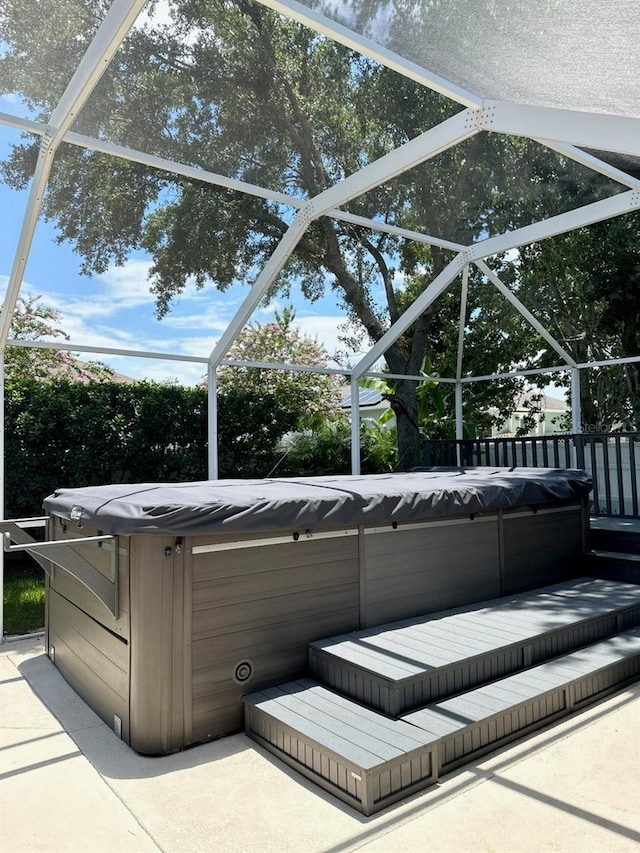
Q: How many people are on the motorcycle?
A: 0